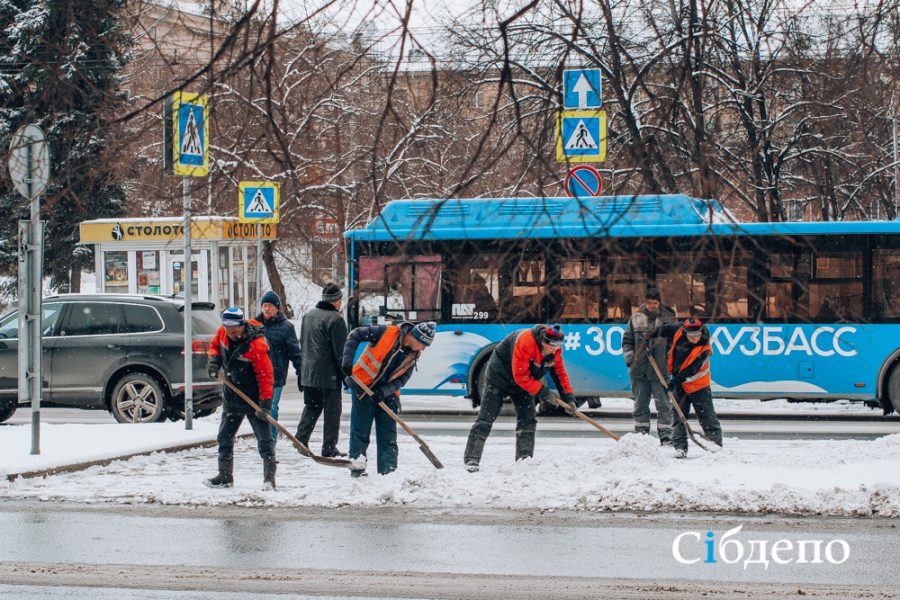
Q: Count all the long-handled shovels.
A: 4